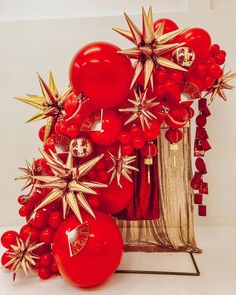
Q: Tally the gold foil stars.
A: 8